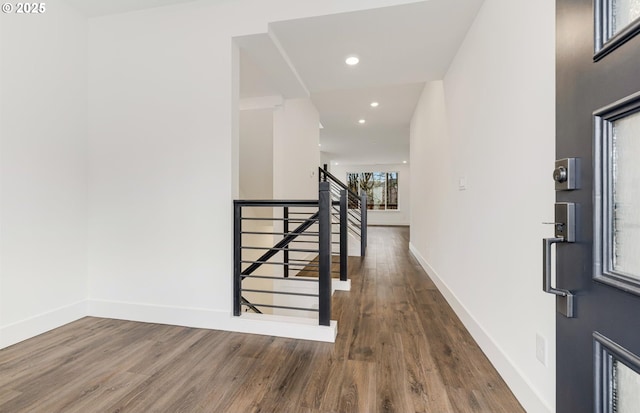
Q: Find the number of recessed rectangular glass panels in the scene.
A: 3